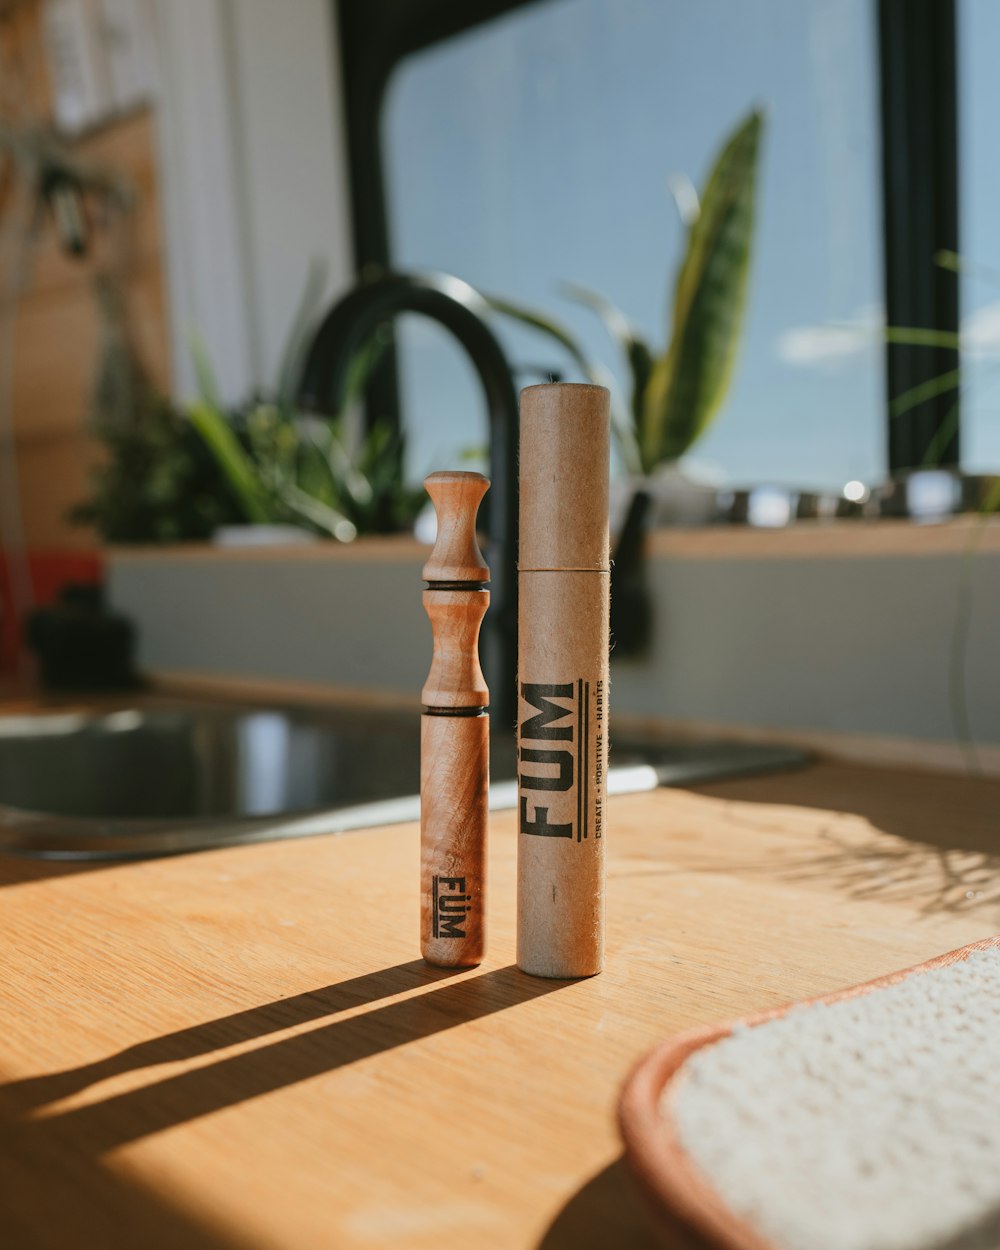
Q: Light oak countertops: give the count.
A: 1